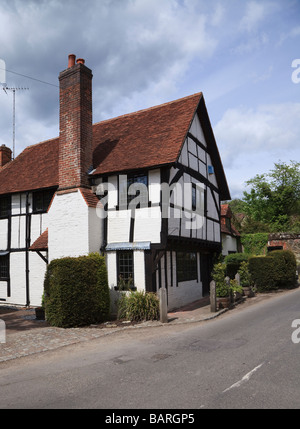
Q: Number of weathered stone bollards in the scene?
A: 4